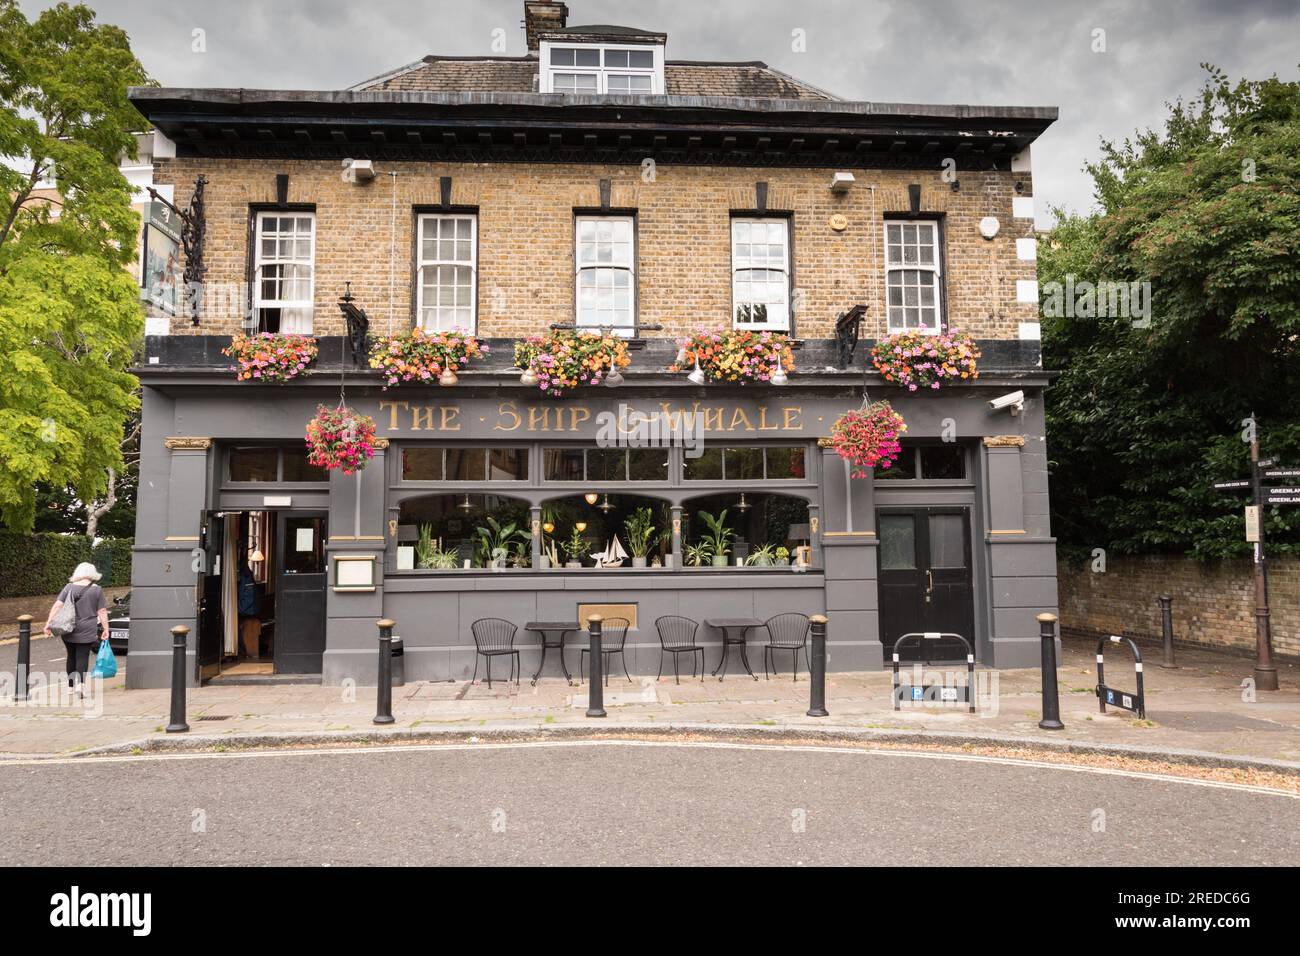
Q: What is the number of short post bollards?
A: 7